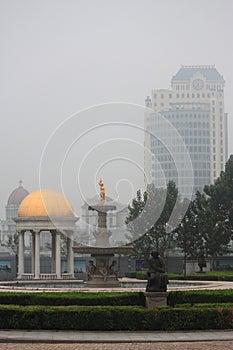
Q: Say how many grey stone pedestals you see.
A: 1